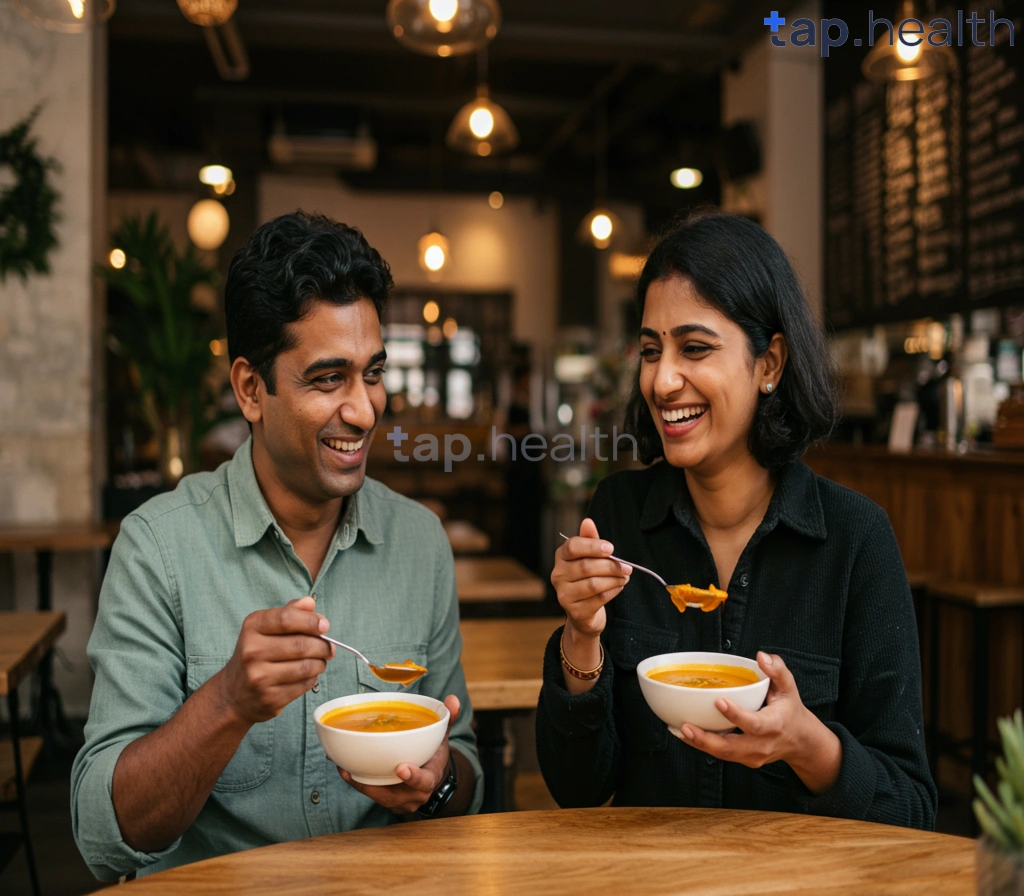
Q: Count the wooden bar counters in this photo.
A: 1